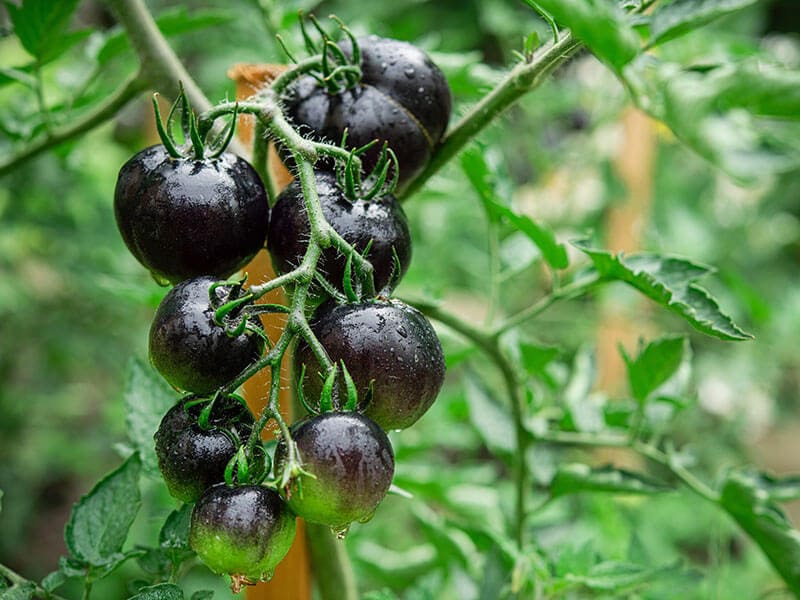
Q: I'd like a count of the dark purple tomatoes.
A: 8